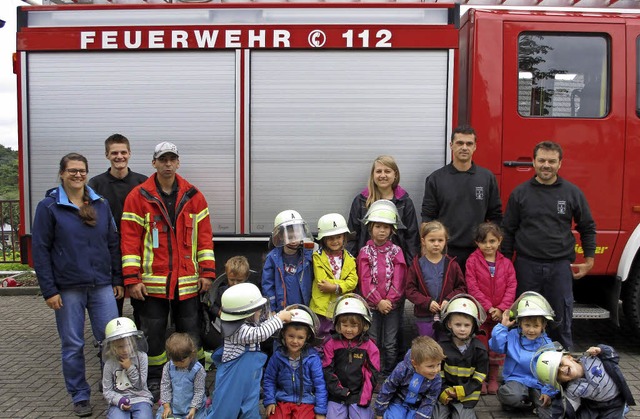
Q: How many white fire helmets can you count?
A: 10